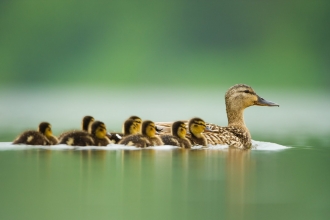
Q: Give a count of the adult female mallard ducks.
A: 1